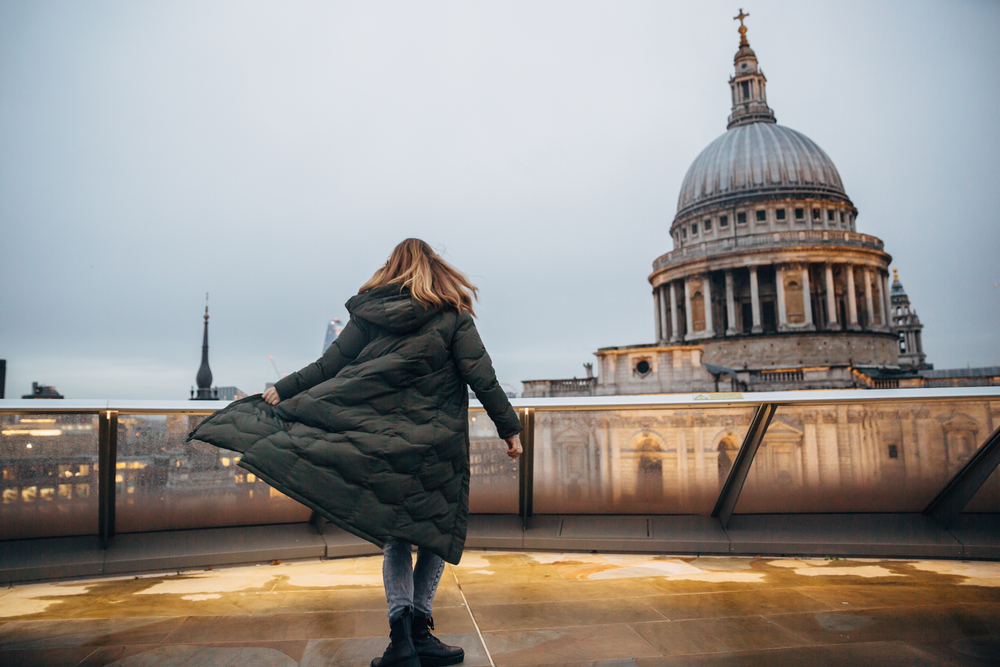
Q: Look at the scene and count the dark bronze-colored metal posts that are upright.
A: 2